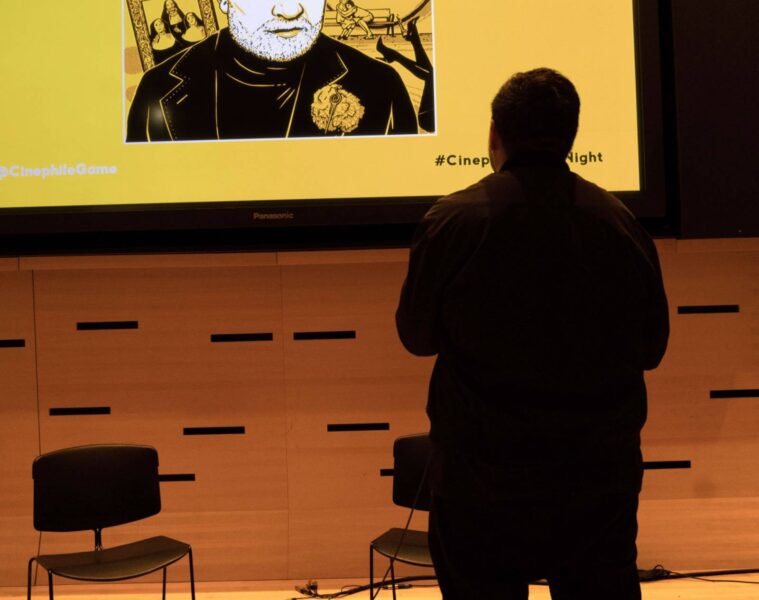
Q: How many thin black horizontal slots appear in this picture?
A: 12